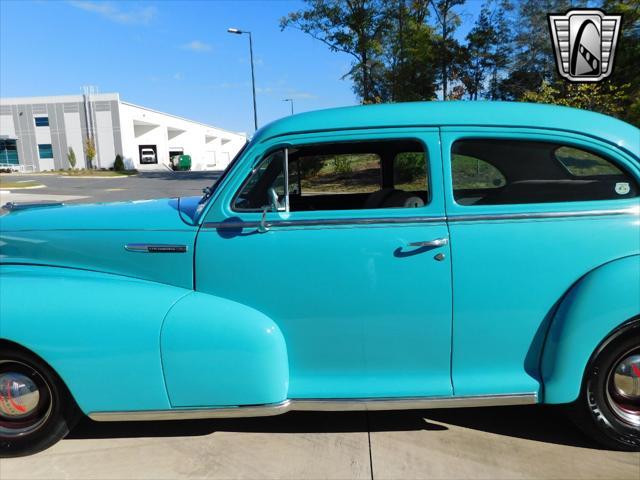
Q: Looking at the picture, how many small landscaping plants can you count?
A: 3